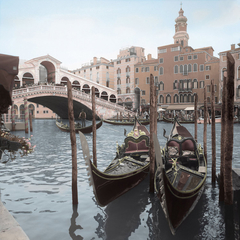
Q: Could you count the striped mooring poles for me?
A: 2